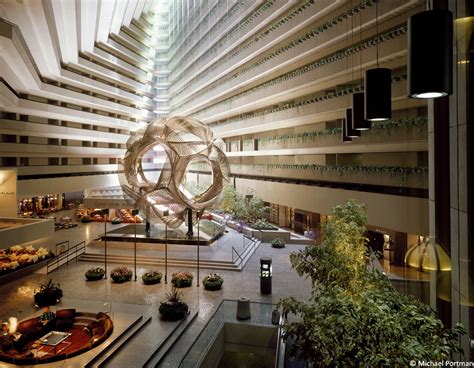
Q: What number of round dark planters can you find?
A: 8